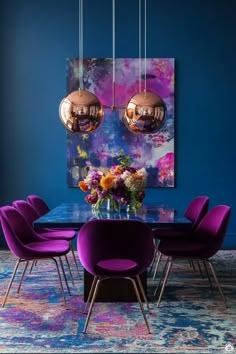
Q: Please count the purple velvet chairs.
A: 6